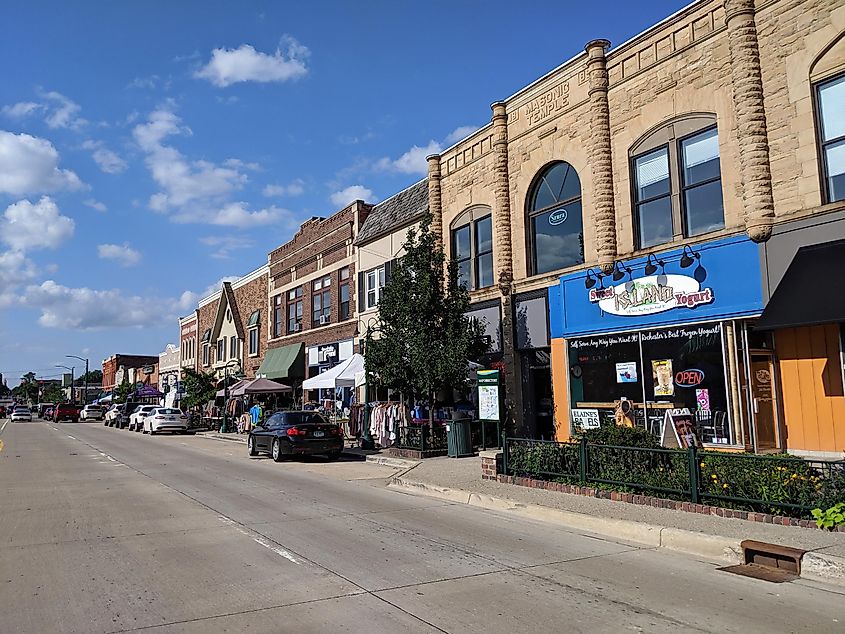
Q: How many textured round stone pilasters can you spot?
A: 4